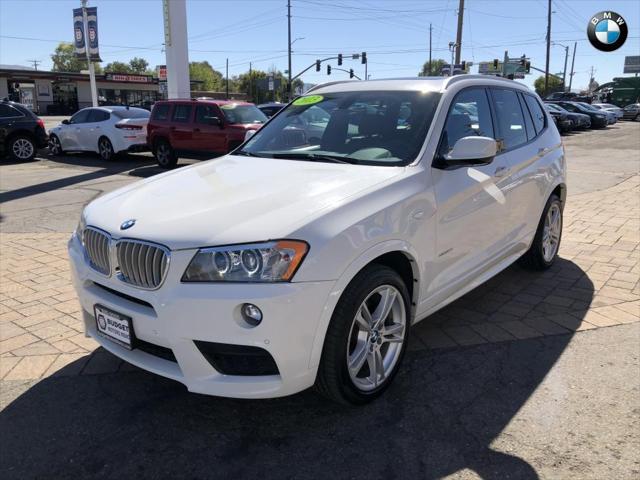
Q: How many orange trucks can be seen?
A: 0